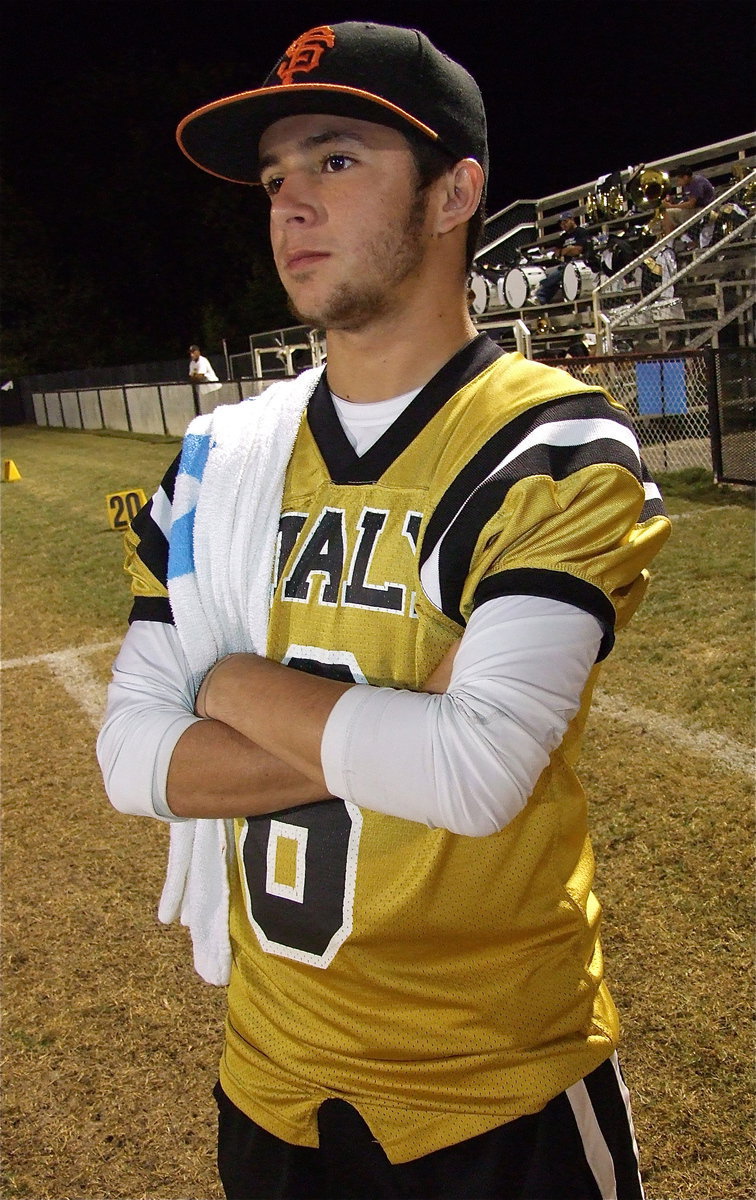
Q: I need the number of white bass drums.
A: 3